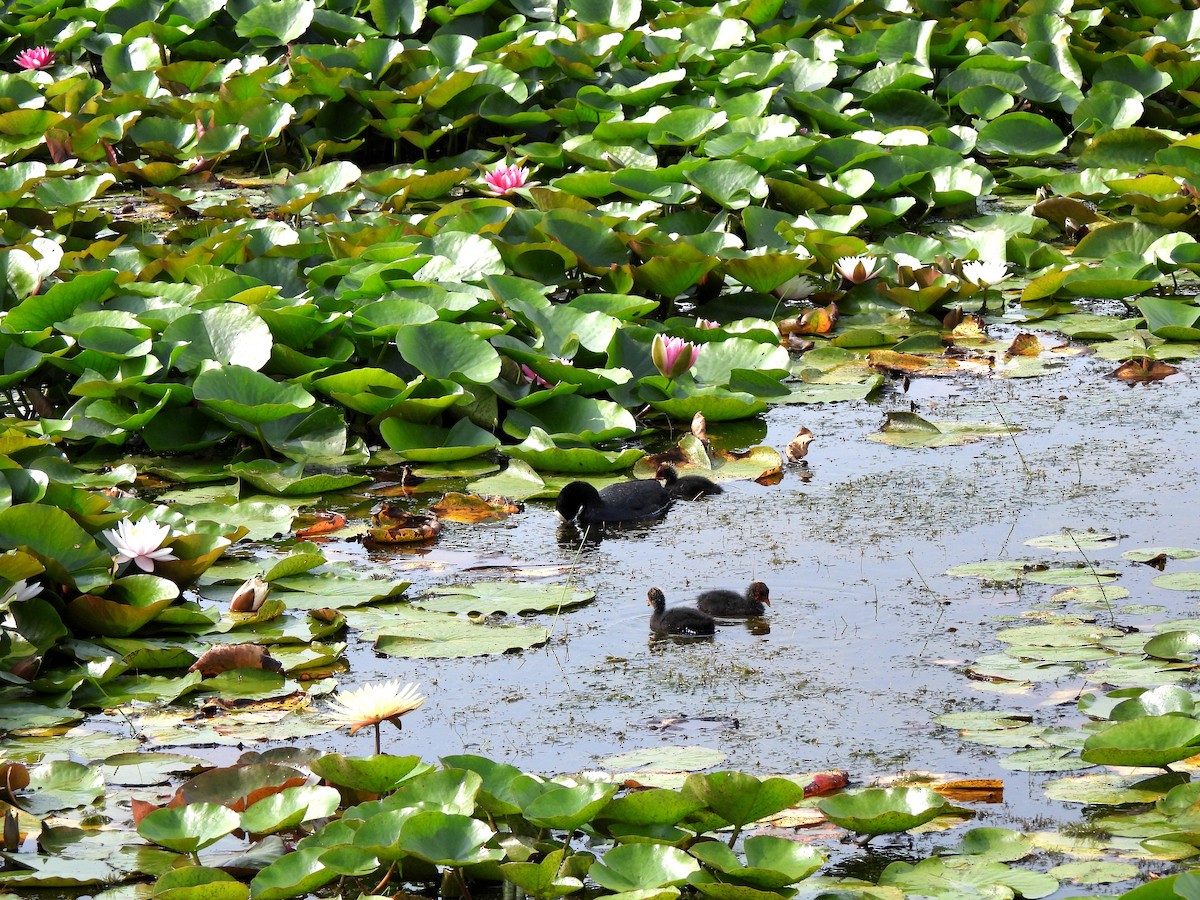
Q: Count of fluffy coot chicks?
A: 3